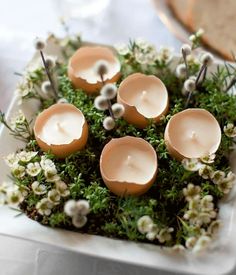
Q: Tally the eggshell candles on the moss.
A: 5